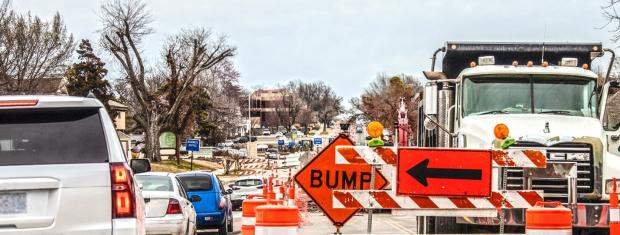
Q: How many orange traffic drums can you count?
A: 3